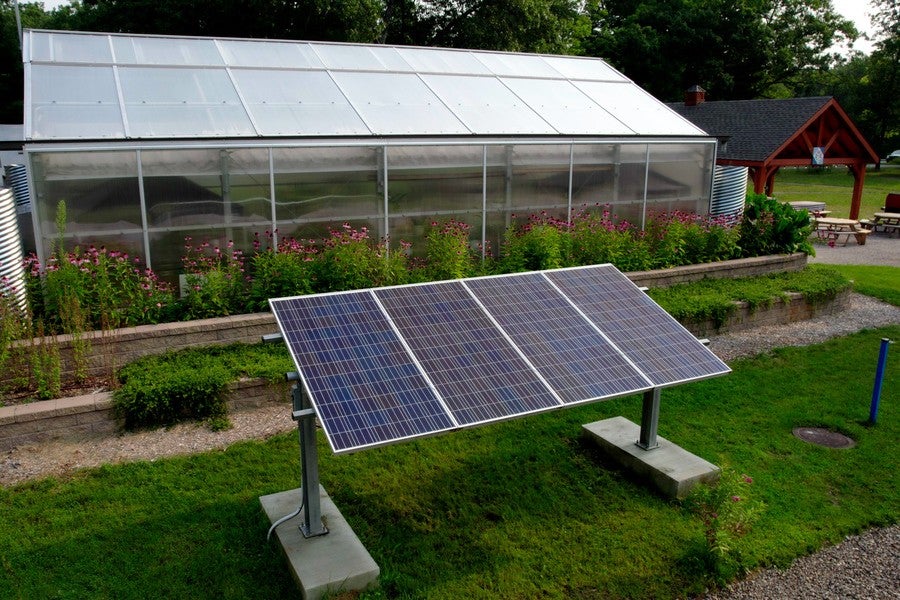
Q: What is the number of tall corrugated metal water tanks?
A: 3